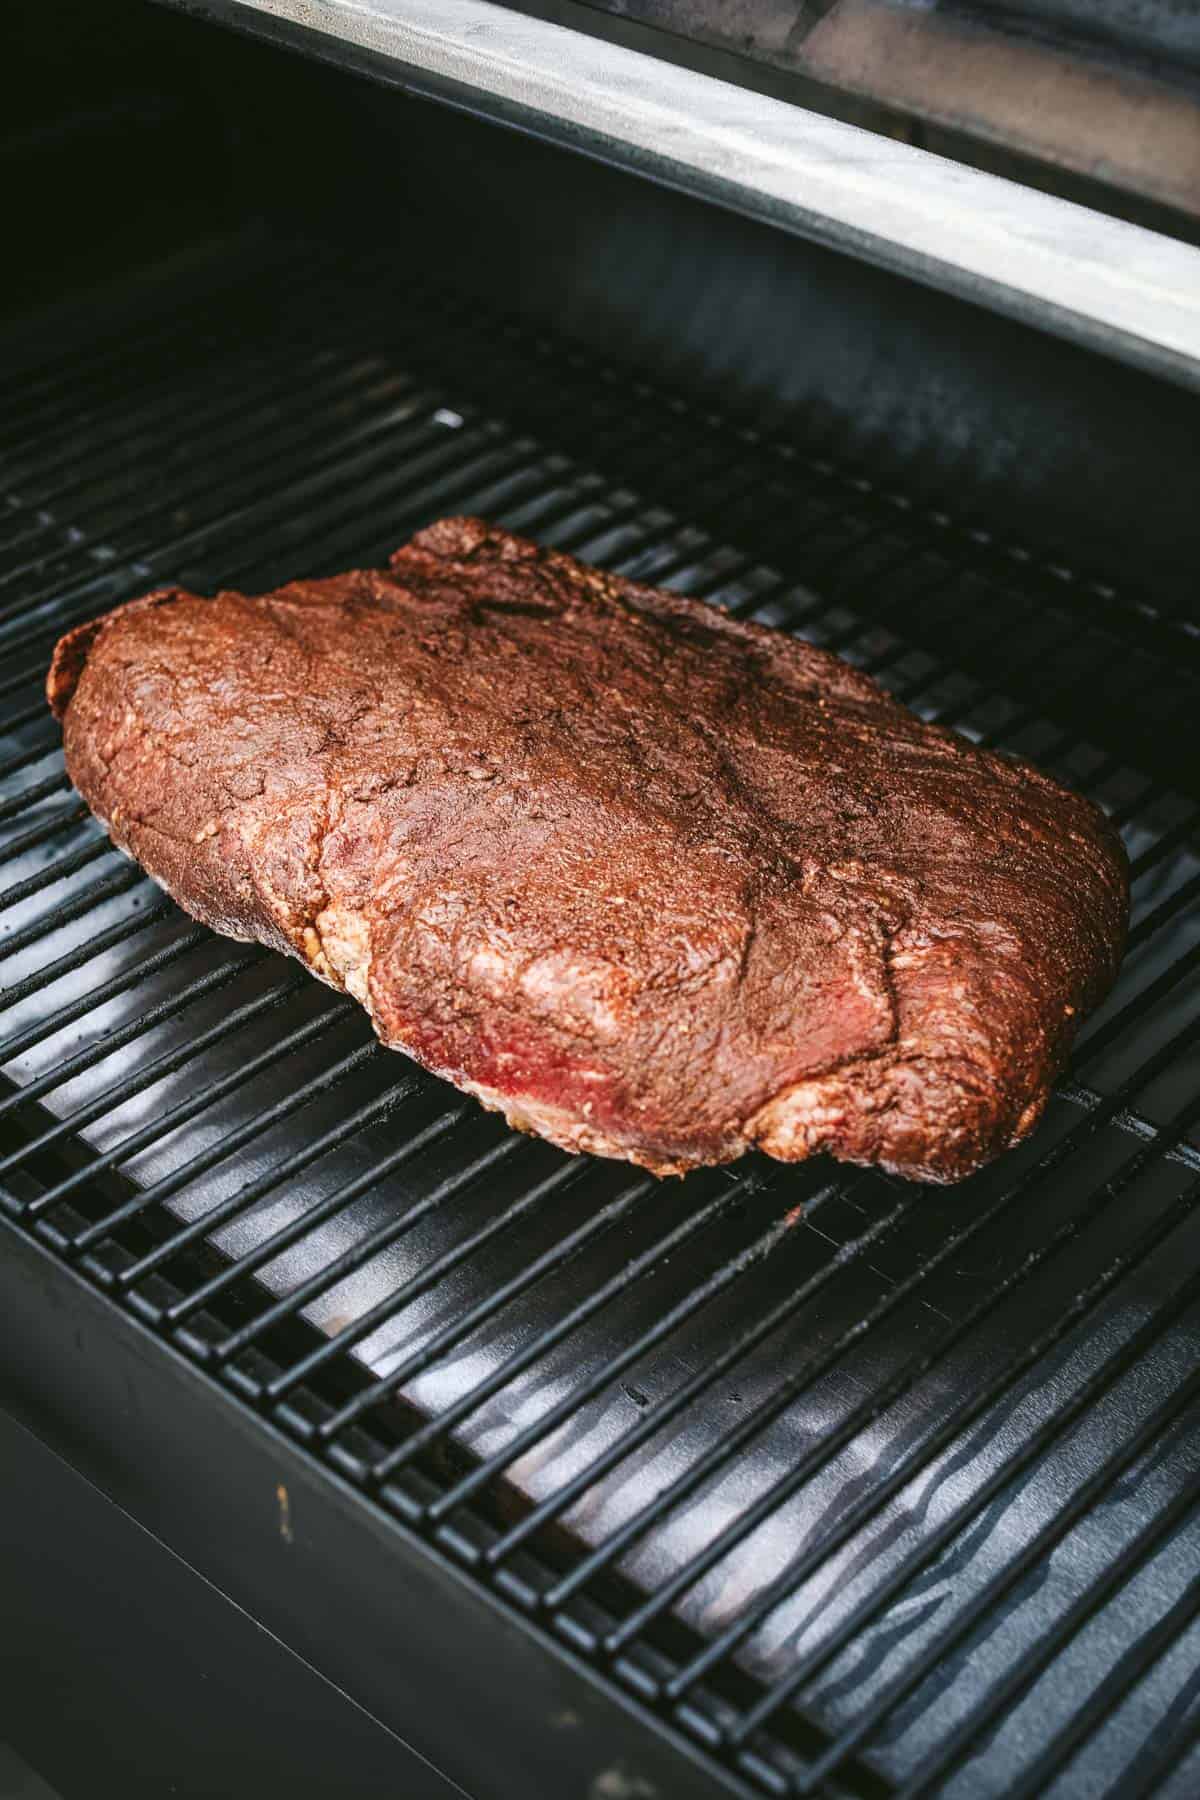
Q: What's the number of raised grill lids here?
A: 1